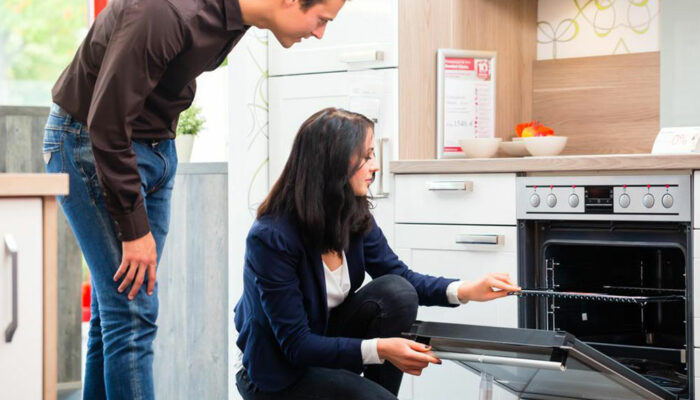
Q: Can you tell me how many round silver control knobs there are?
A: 6